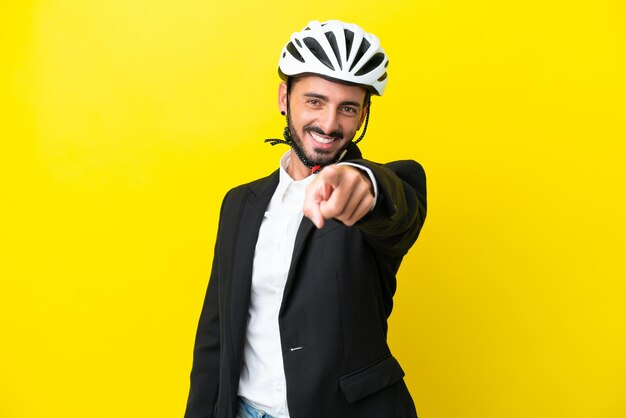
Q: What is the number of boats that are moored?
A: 0